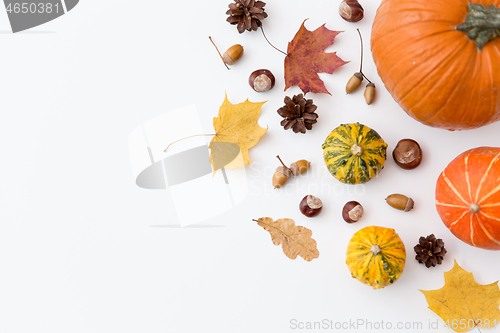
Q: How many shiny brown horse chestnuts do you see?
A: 5